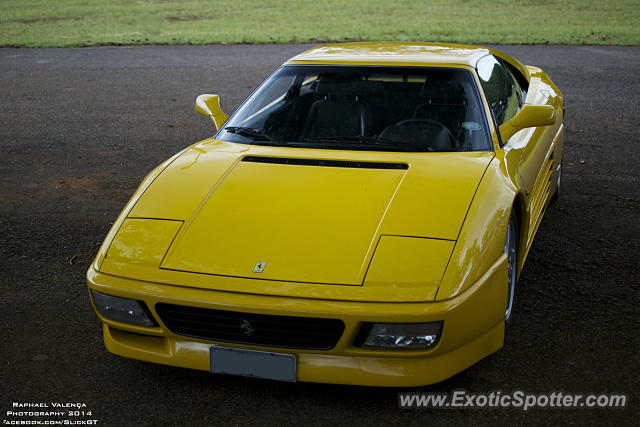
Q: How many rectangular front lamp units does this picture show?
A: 2